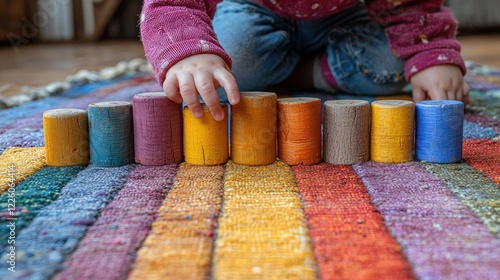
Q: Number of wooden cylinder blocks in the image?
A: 9